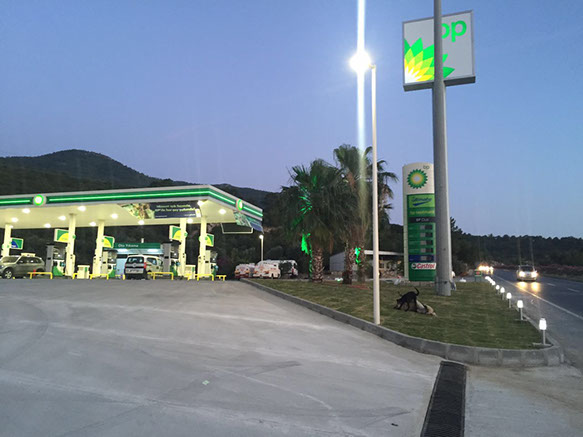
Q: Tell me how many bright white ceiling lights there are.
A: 12